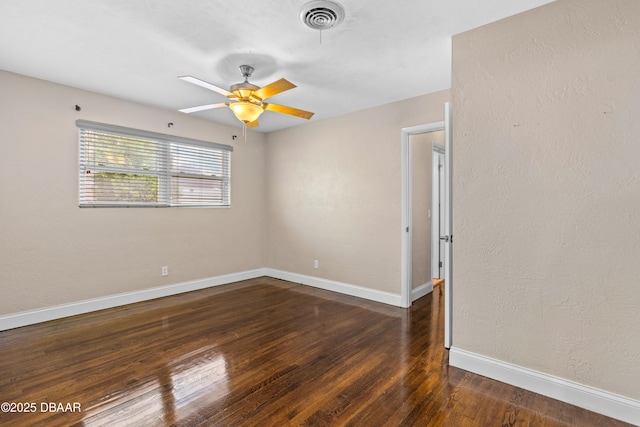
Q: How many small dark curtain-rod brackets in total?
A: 3